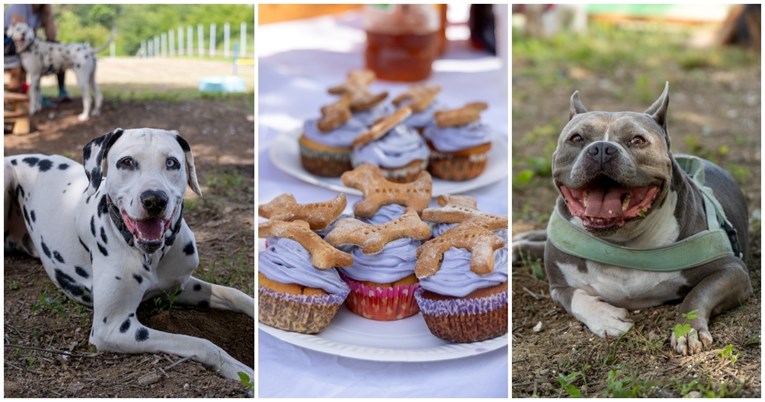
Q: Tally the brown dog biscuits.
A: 11